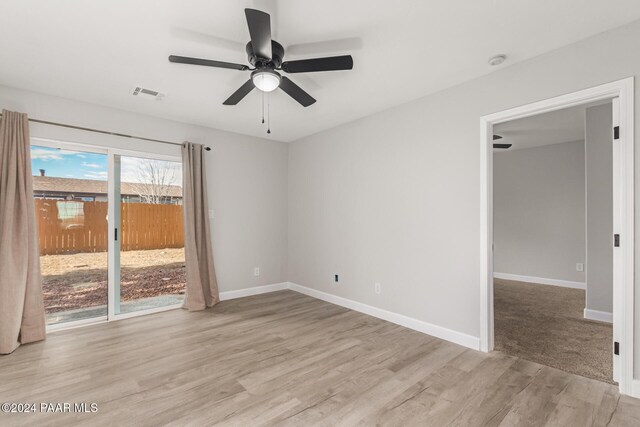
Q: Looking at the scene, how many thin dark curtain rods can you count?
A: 1